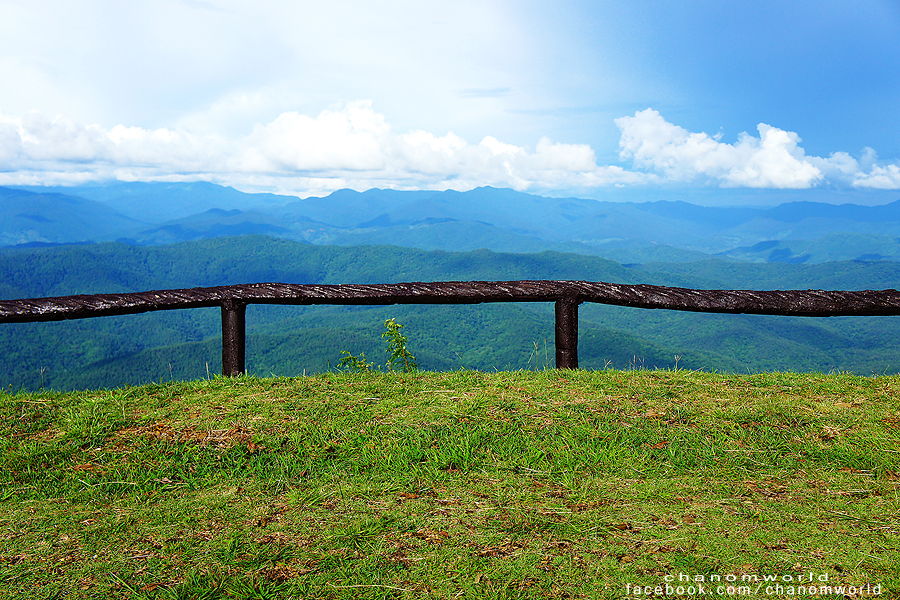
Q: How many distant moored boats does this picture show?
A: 0